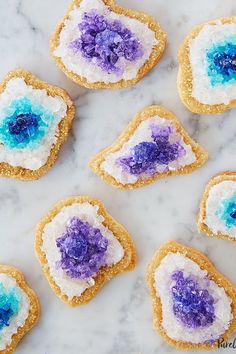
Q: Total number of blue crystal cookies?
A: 4